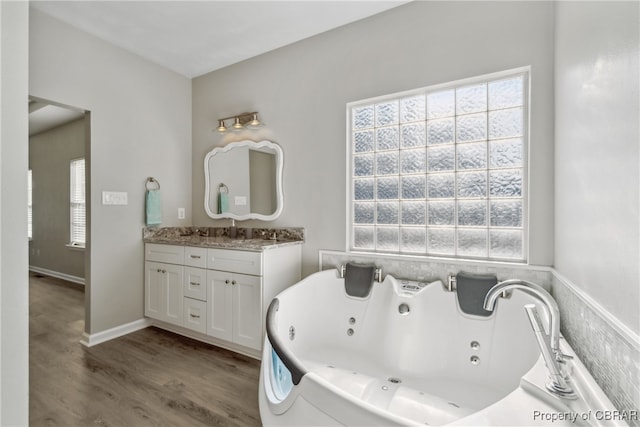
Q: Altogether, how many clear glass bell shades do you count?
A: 3